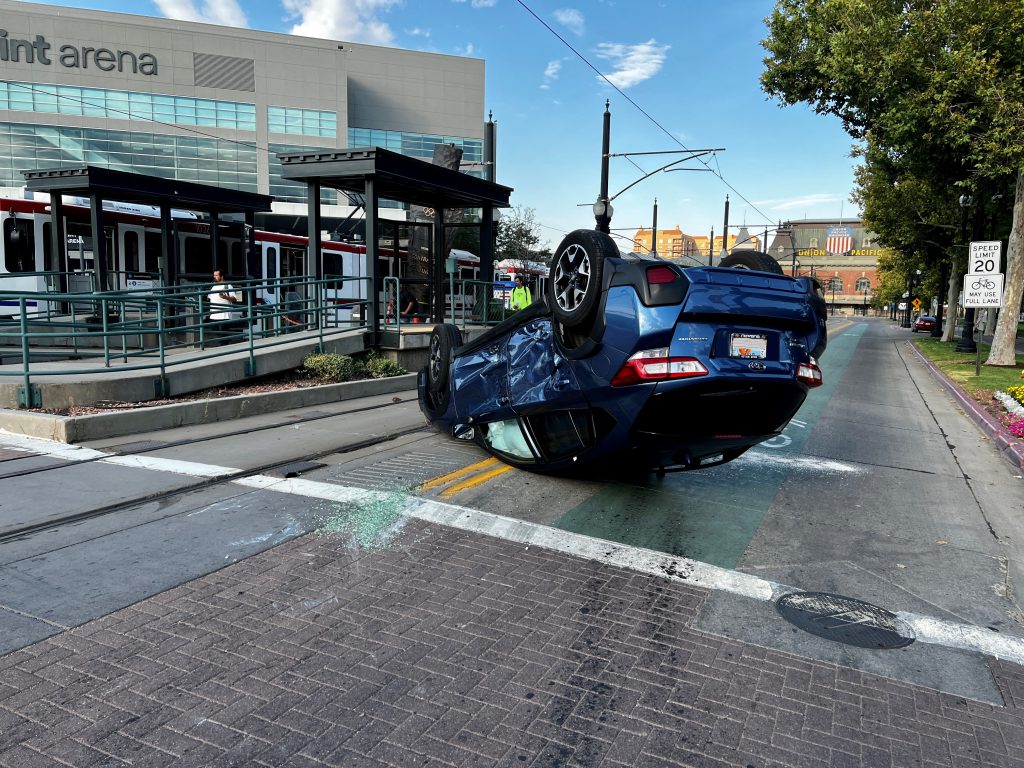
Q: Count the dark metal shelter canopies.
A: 2